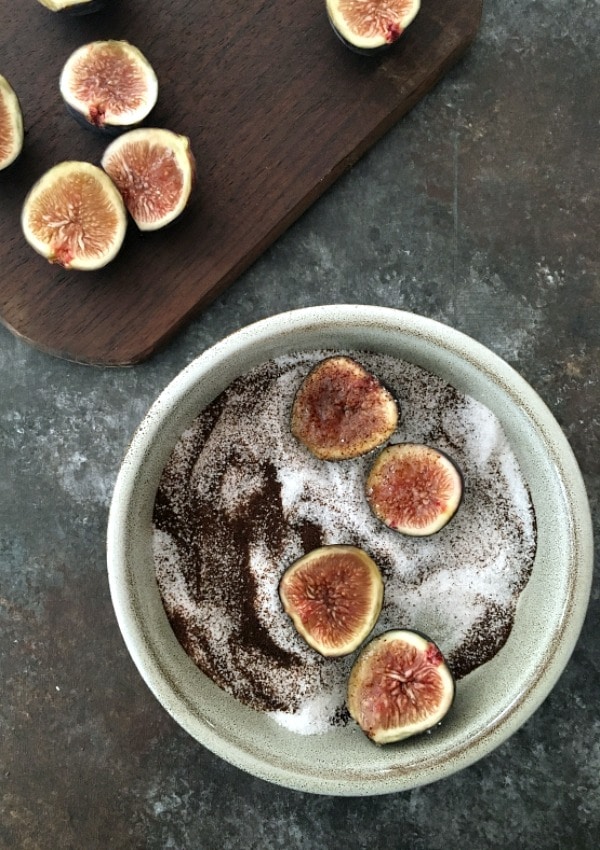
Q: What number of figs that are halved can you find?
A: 10